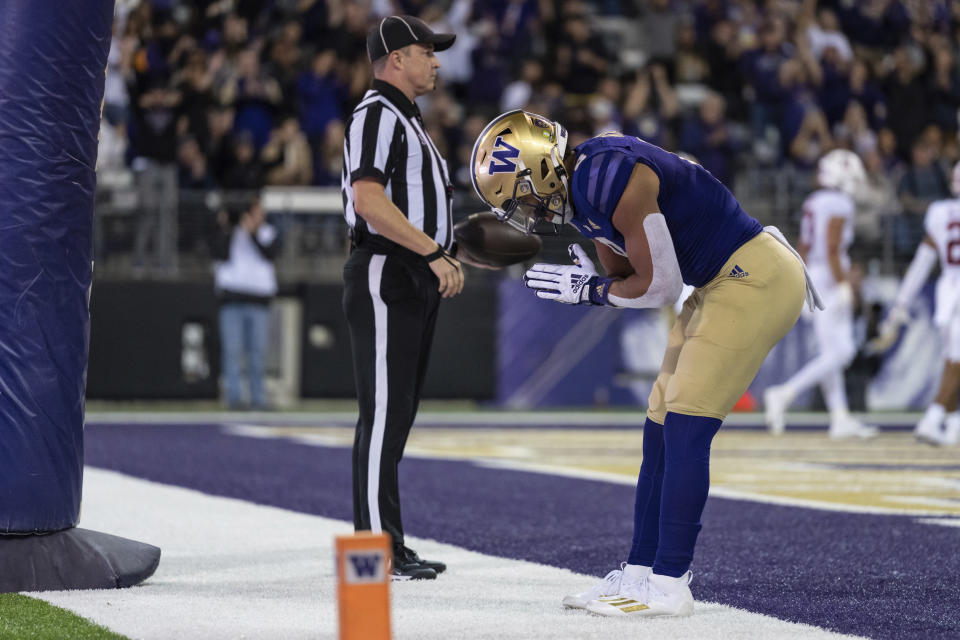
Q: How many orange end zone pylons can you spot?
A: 1